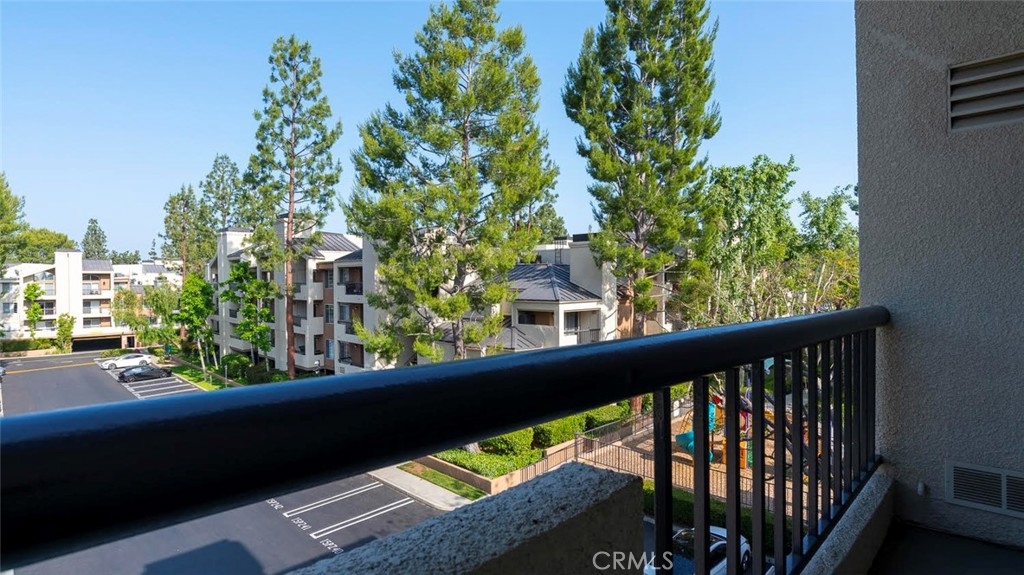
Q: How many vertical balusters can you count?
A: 13